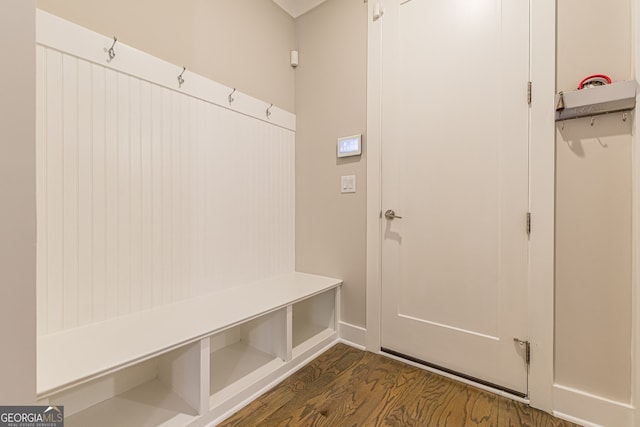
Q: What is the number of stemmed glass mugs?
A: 0